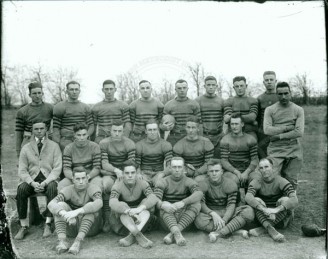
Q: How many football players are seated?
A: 10